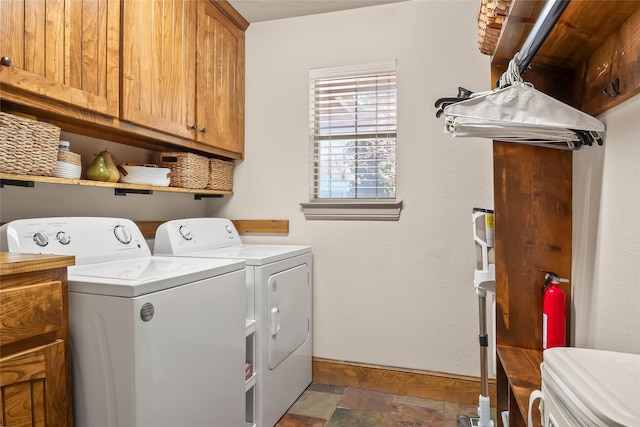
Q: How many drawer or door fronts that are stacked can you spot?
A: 2